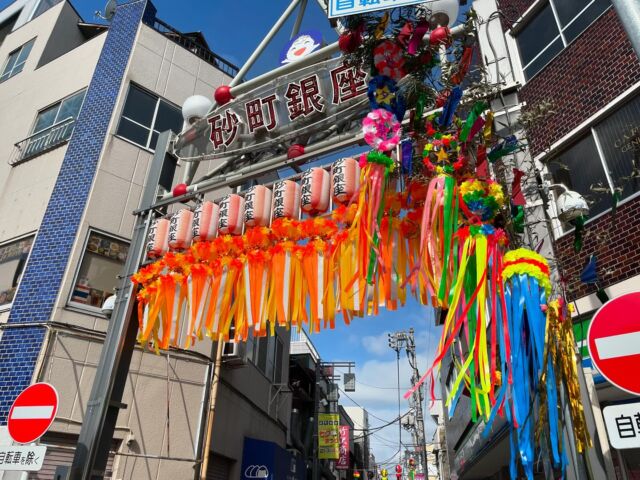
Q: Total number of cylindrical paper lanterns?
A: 8